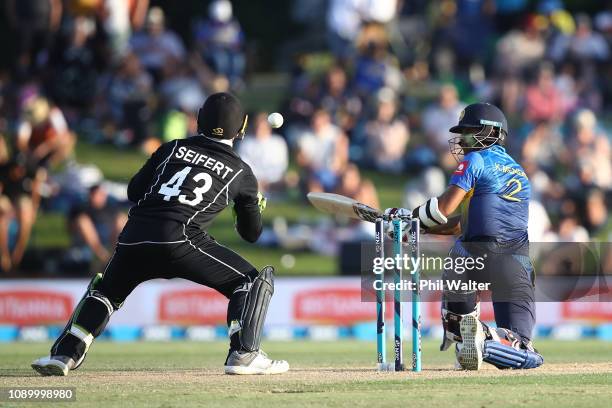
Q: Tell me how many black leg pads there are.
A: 2